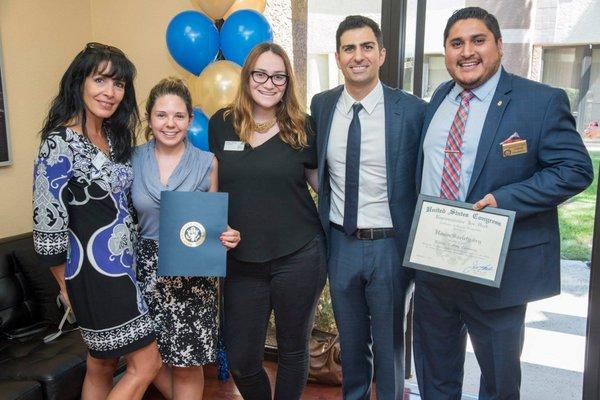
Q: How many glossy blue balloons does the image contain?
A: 3